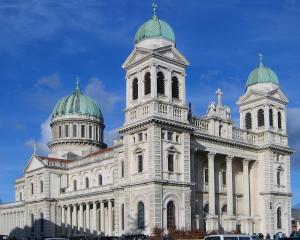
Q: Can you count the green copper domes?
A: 3